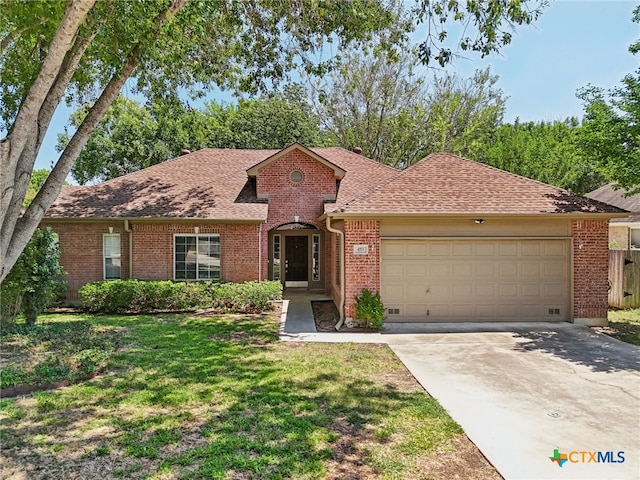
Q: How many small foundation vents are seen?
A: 2